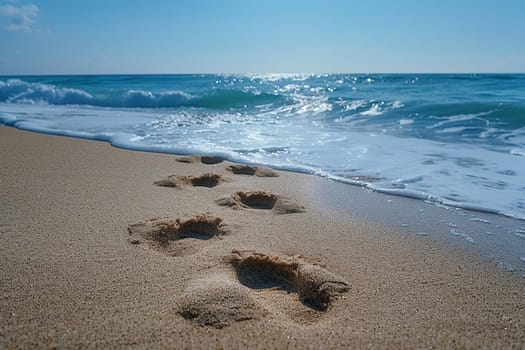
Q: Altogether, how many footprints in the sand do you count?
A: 6